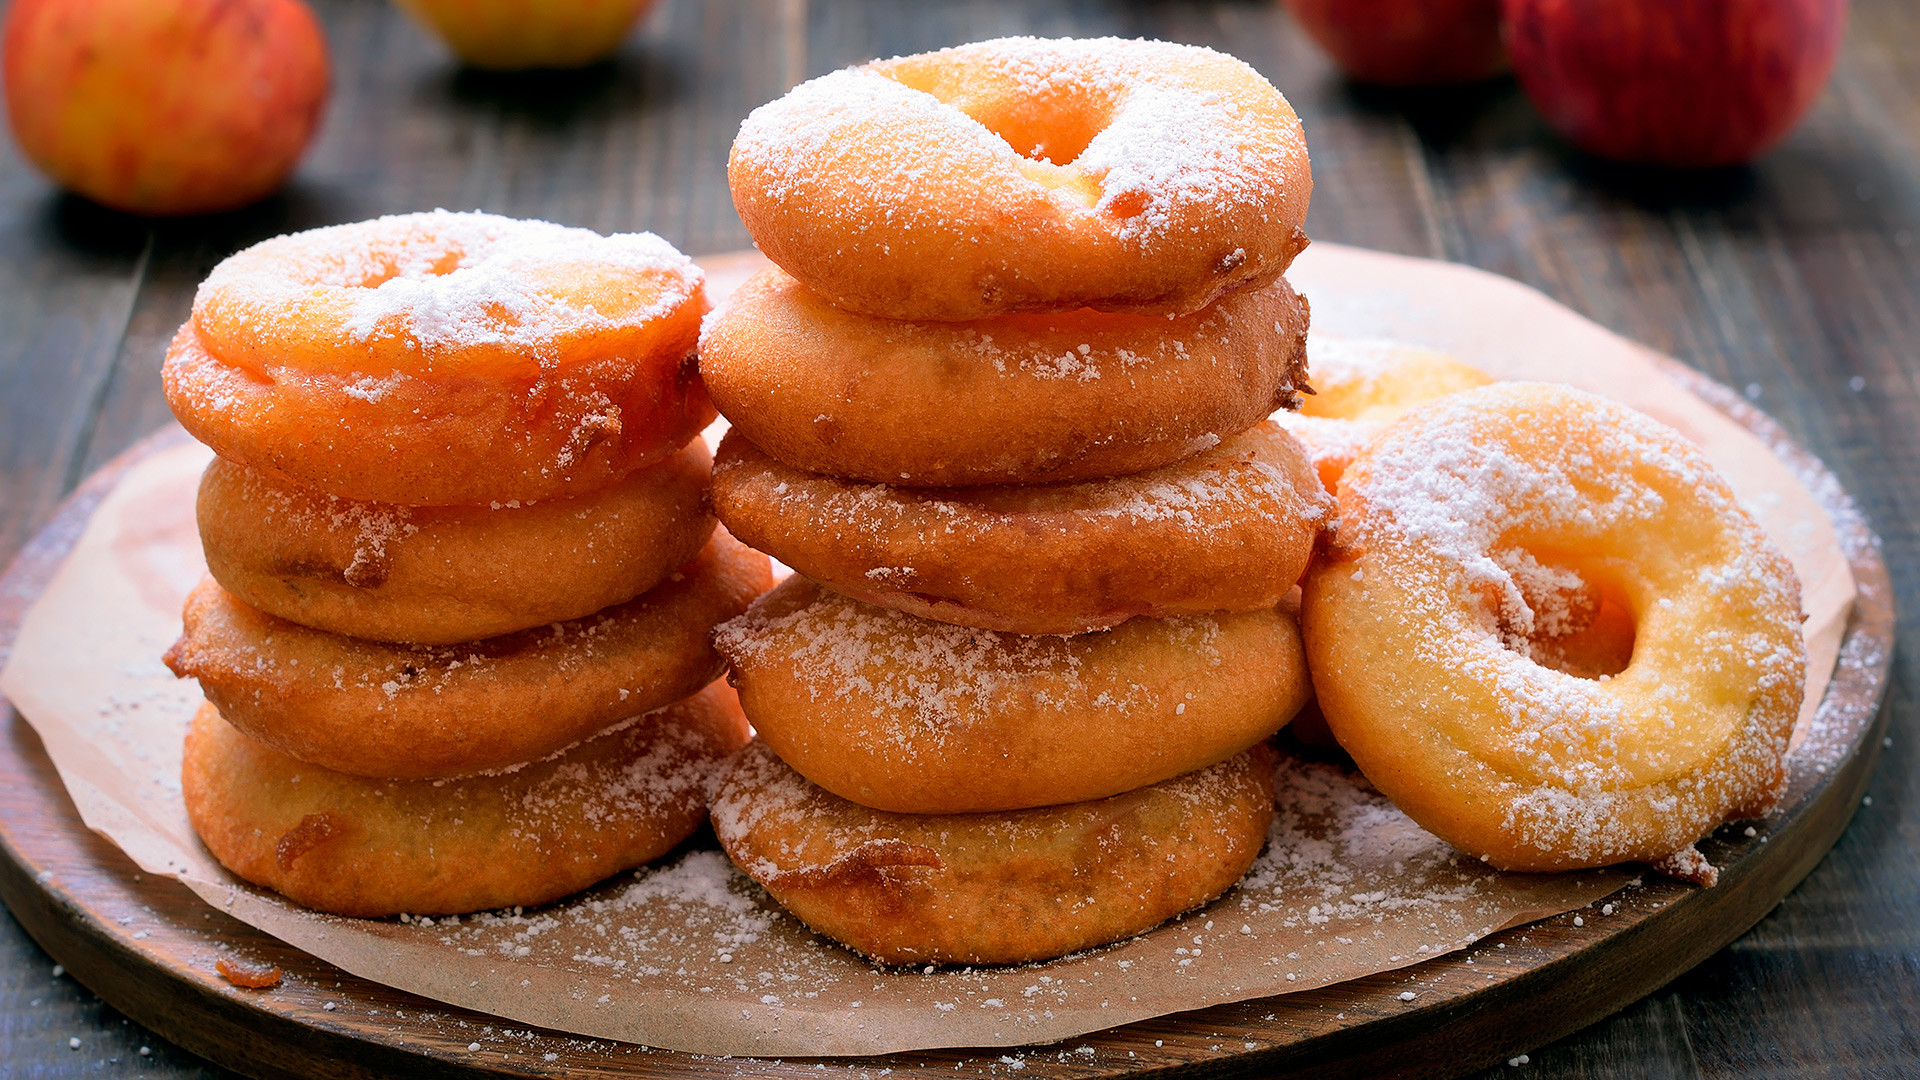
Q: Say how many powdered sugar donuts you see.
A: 11